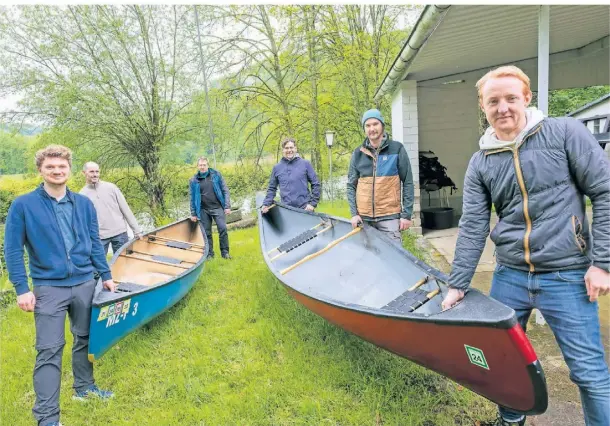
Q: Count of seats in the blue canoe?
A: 3